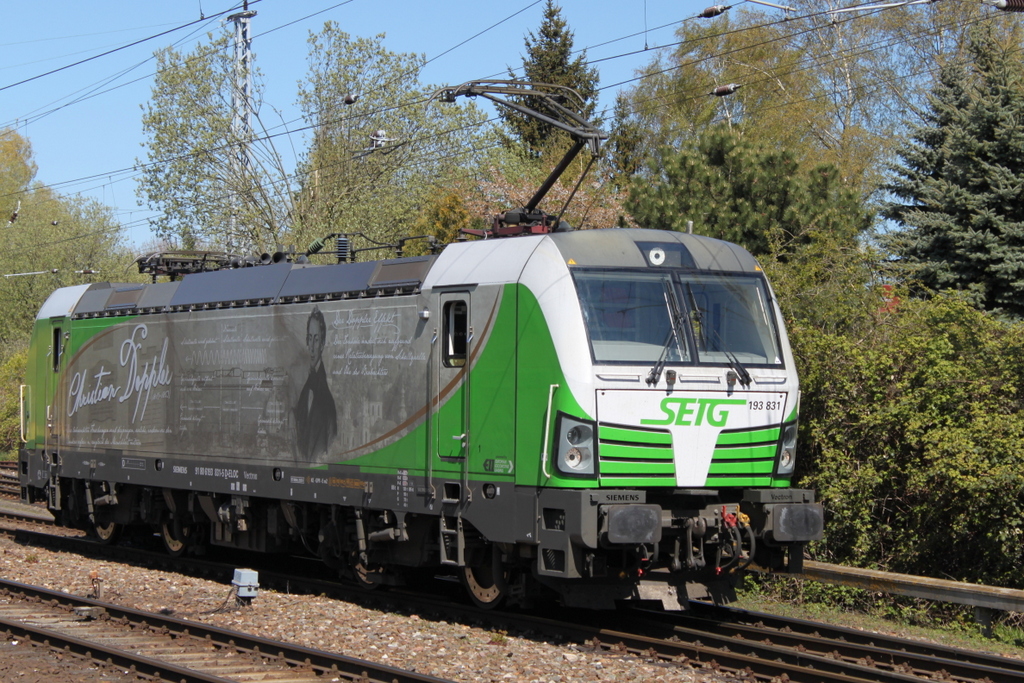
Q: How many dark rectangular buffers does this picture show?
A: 2